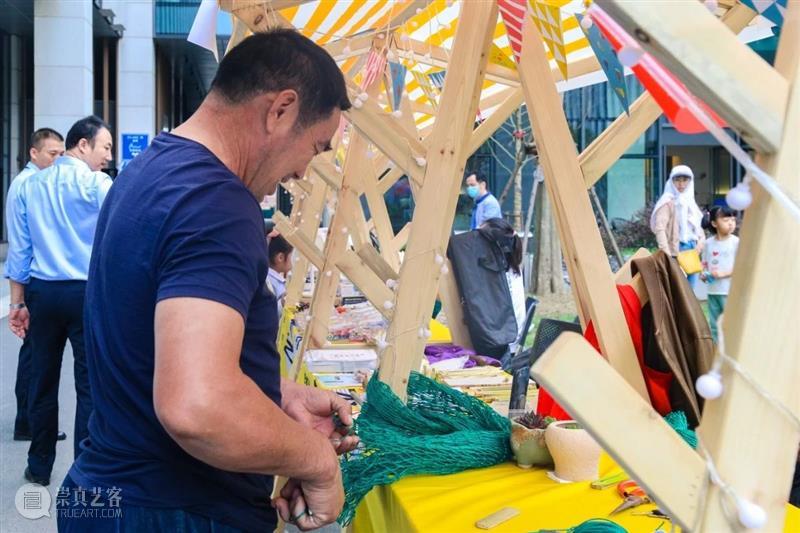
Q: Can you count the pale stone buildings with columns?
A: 1